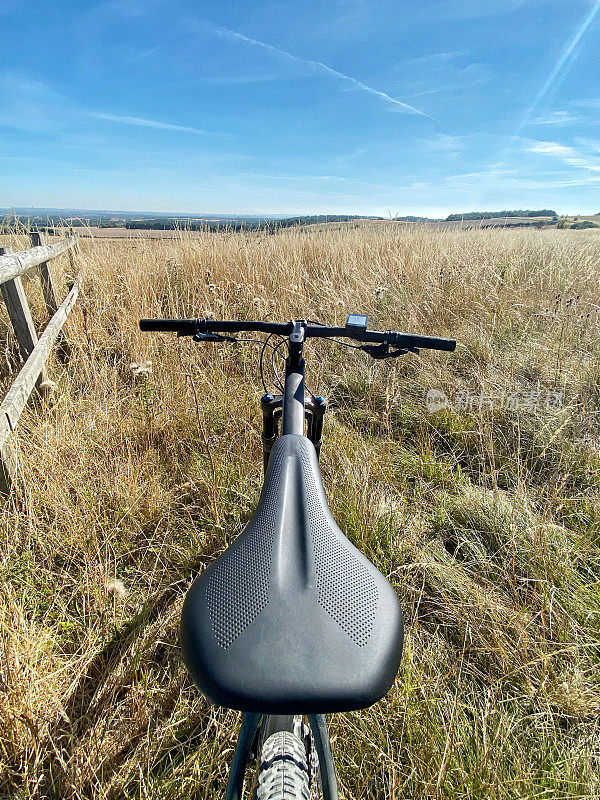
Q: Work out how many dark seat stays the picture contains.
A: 2